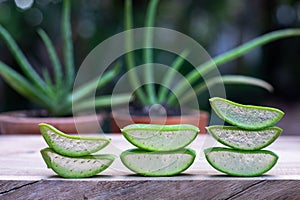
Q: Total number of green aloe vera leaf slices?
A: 7